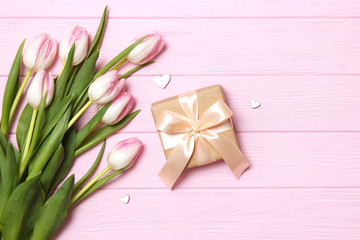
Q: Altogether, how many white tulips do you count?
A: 7